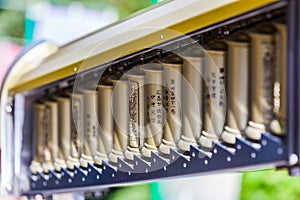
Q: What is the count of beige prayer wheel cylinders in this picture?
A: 15